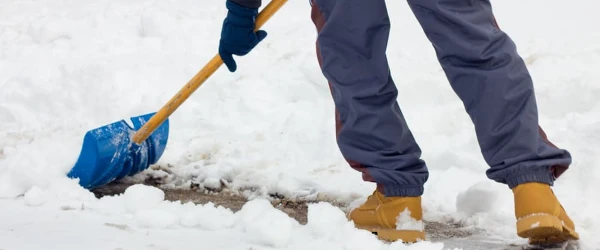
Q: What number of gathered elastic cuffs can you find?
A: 2